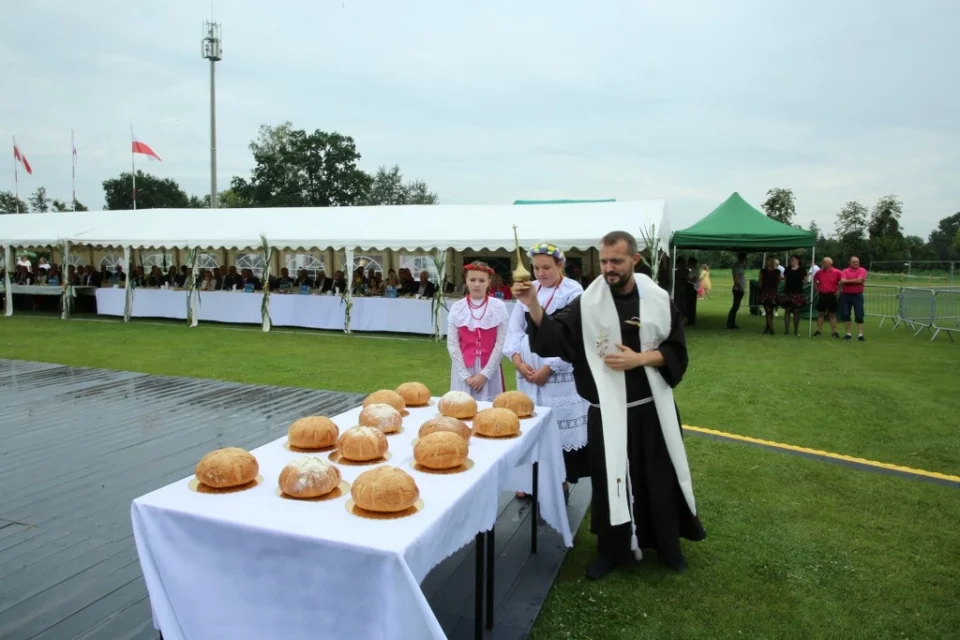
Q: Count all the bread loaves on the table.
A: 13